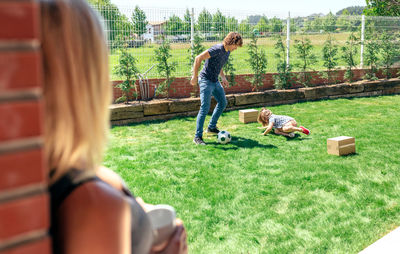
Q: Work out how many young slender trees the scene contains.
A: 11